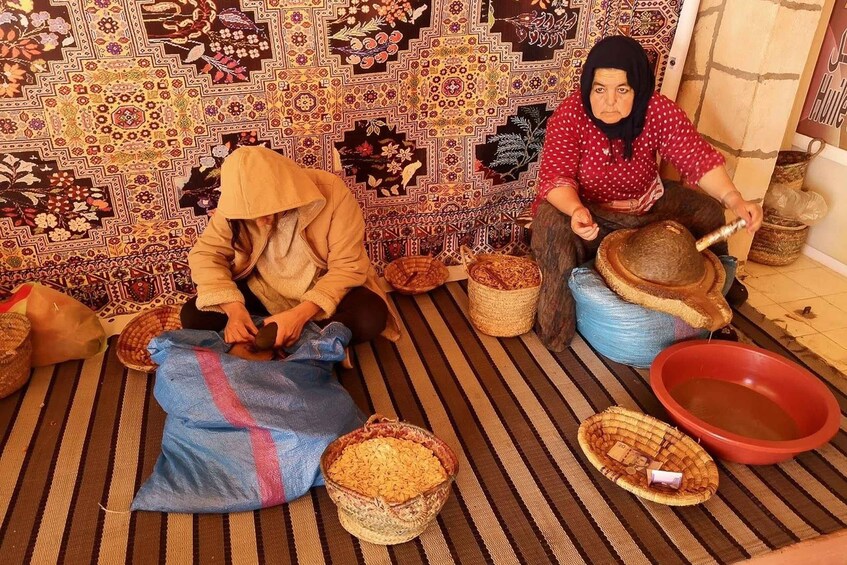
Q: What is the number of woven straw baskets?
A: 8